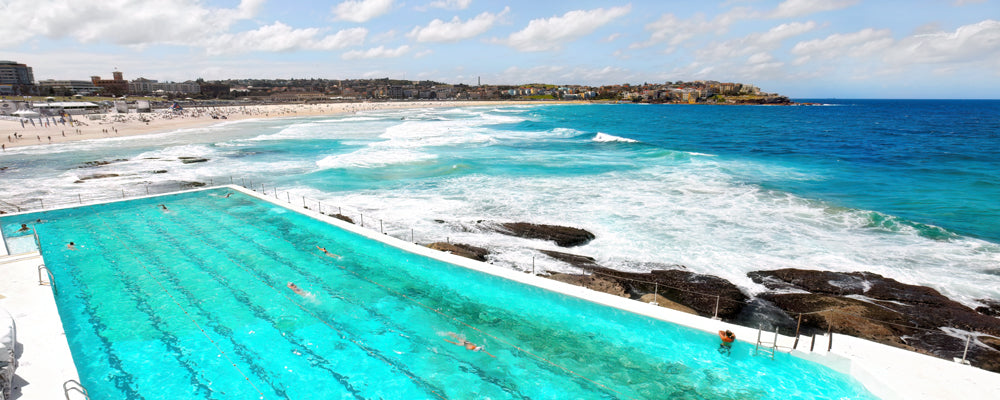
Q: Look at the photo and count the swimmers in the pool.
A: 9